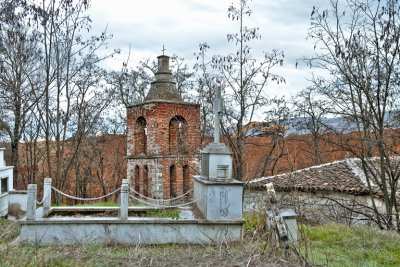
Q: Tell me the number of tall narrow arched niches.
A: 4